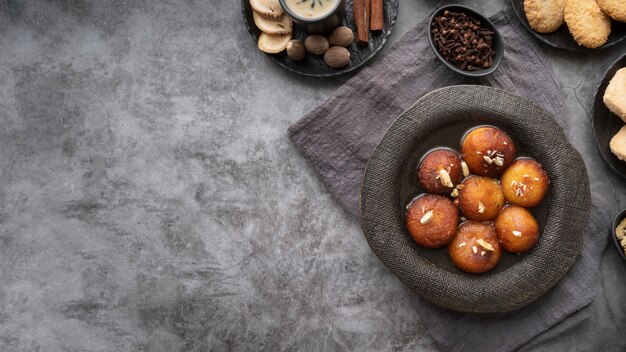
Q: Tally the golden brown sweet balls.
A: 7